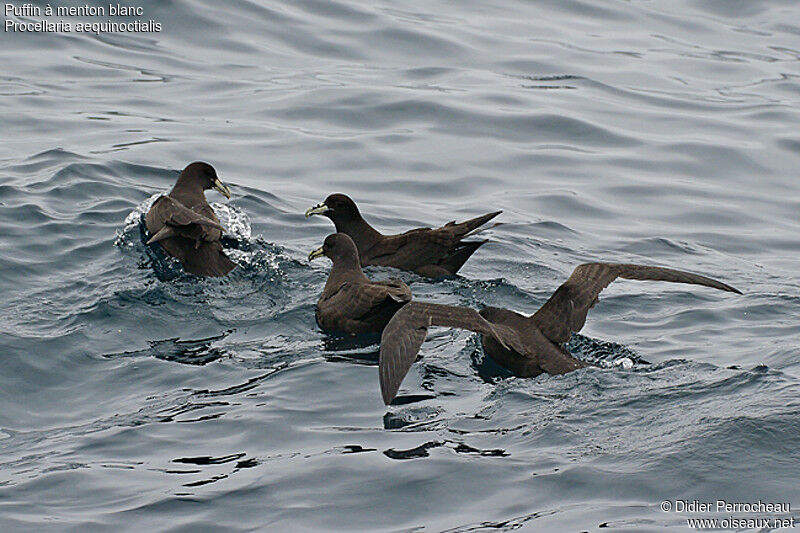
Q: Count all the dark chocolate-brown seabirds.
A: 4